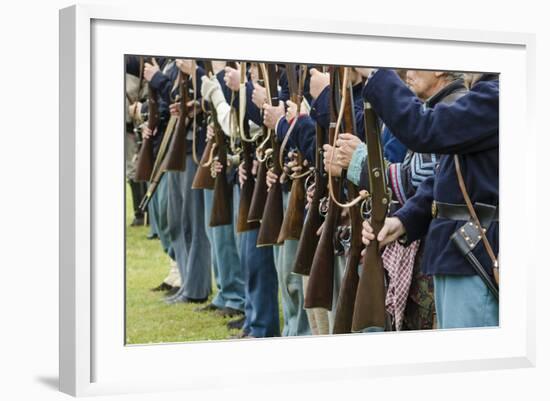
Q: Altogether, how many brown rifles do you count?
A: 12